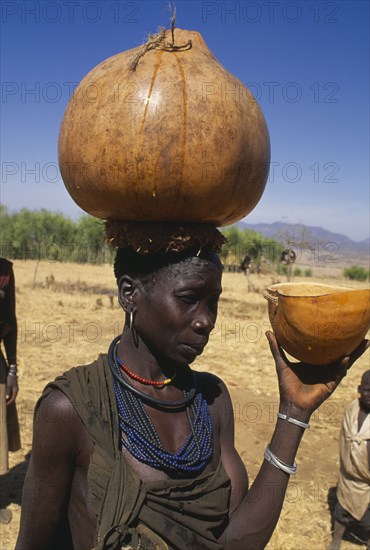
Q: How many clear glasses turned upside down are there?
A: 0